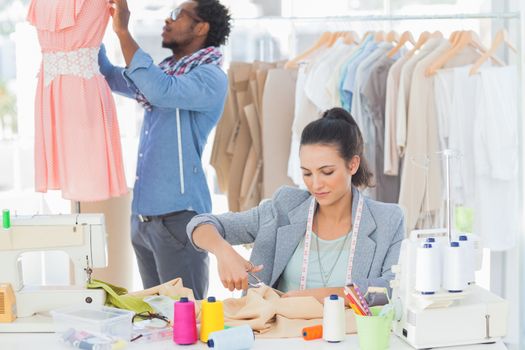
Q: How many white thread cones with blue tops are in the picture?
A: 5